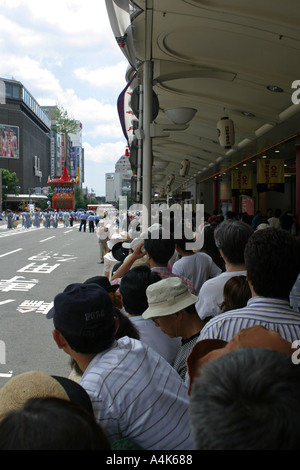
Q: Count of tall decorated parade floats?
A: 1